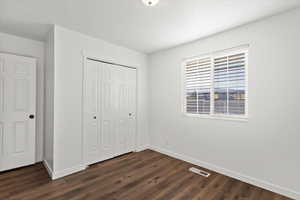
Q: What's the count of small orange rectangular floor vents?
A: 0